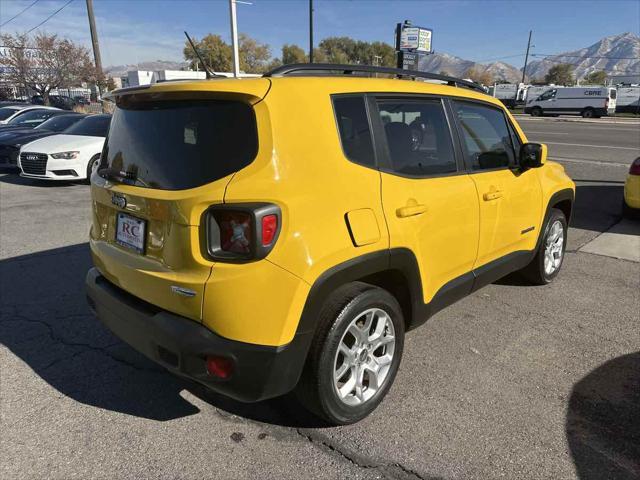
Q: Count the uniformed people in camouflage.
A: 0